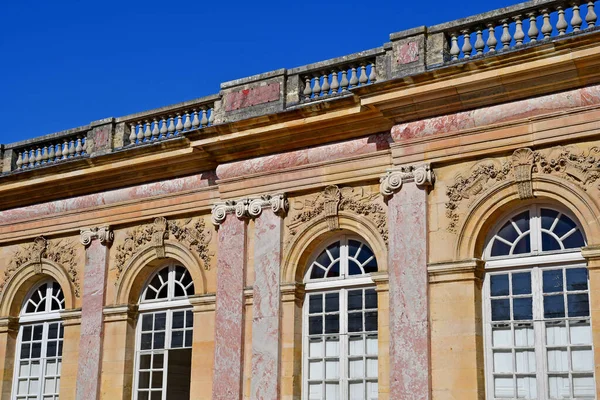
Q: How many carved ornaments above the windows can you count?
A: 4